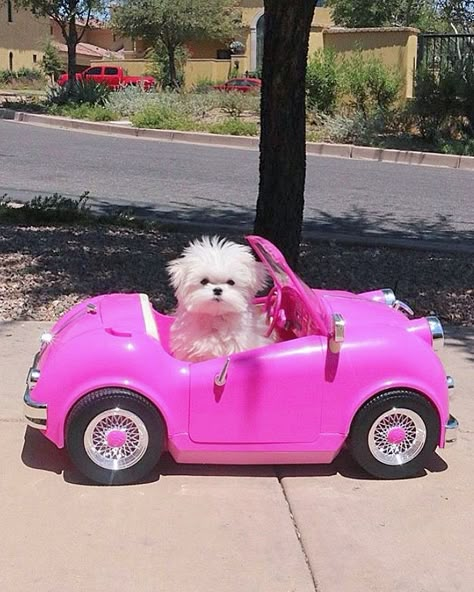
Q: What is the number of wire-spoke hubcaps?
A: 2